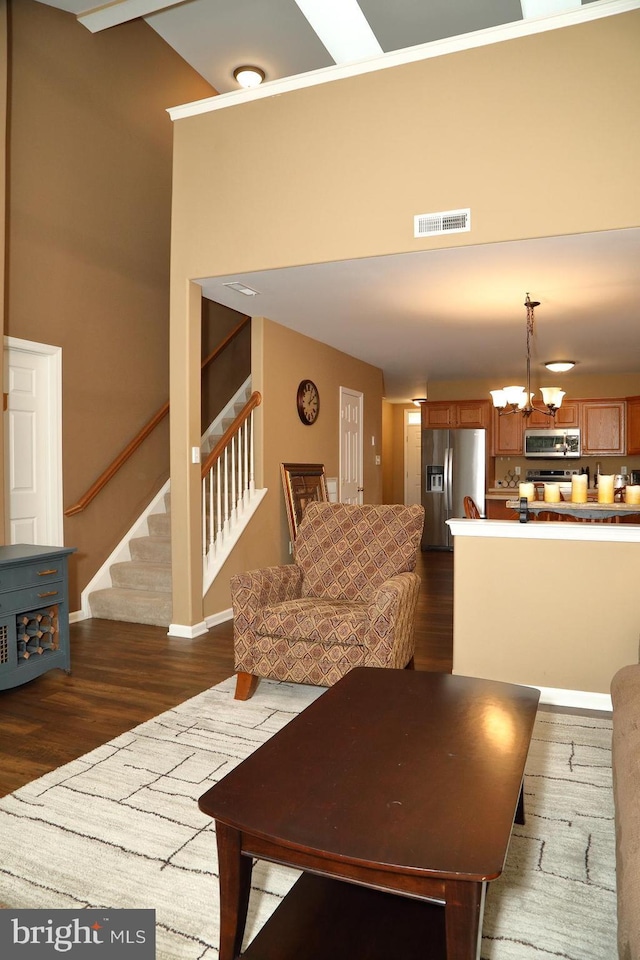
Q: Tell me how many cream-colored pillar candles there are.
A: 5